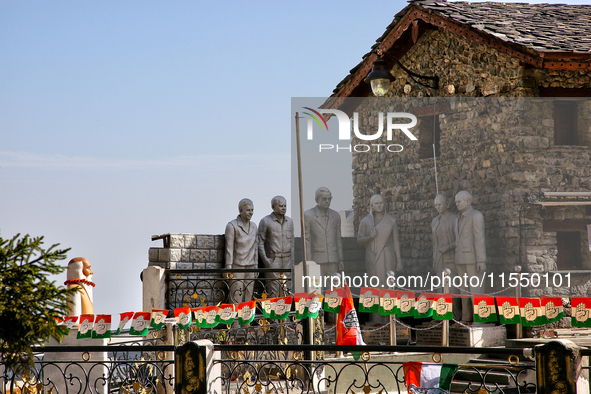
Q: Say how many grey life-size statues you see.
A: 6